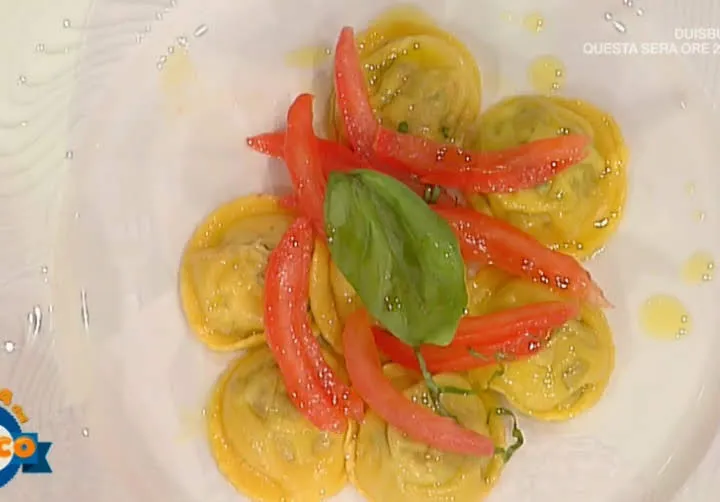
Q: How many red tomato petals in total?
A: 8